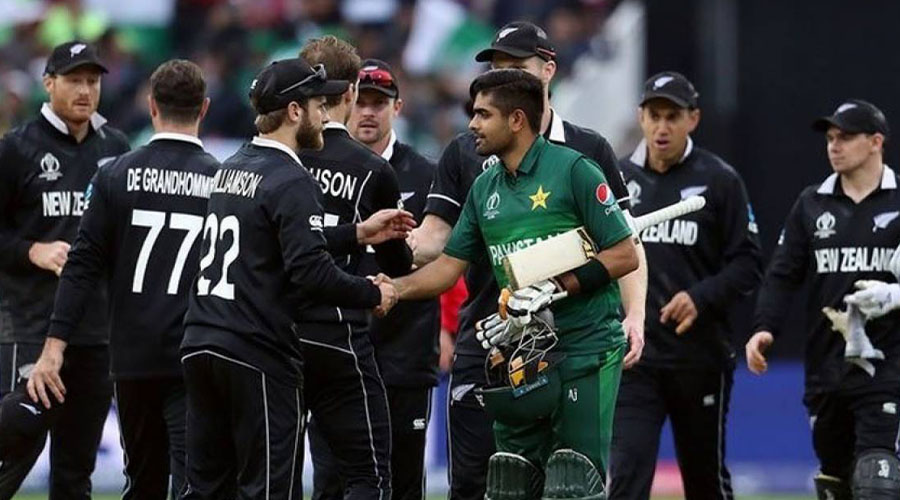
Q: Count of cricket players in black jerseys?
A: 8